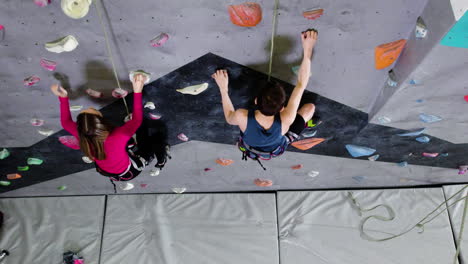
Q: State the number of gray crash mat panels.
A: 4